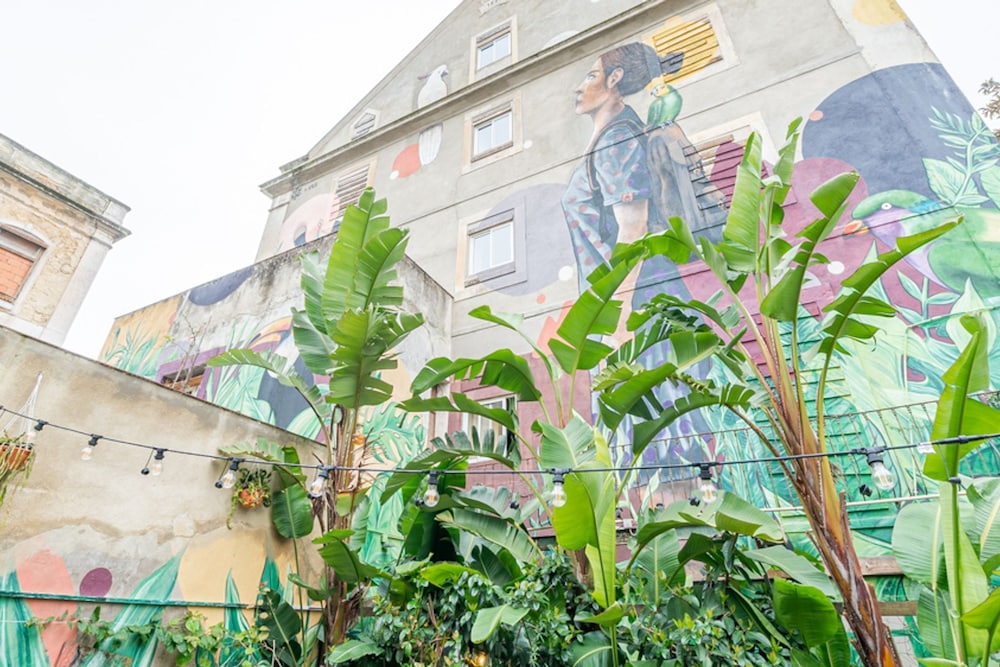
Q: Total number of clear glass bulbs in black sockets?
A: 9